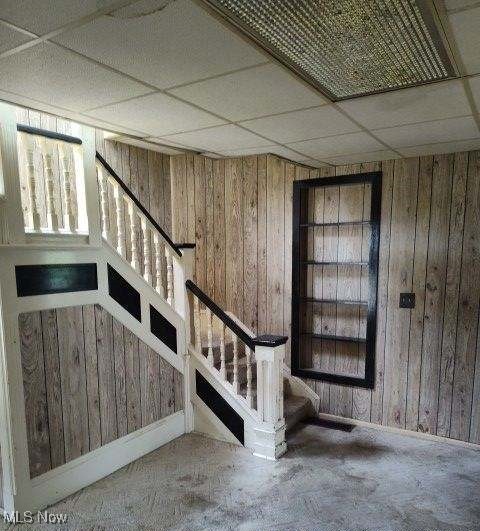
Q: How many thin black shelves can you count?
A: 4